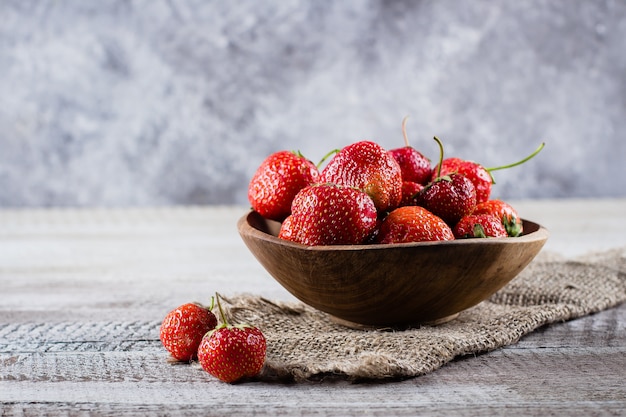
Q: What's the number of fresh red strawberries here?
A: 12